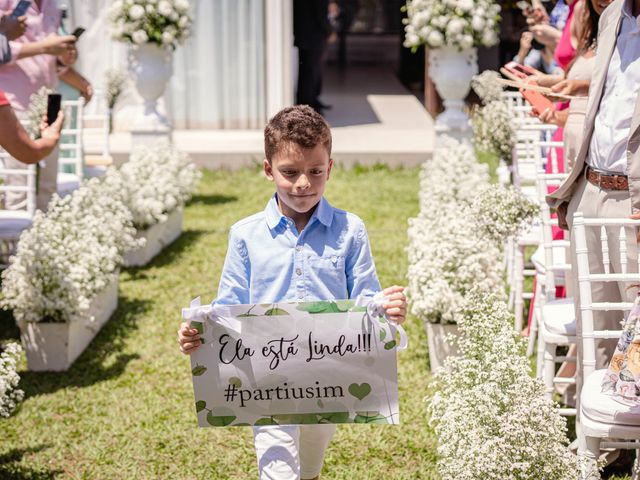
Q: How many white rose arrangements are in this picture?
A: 2